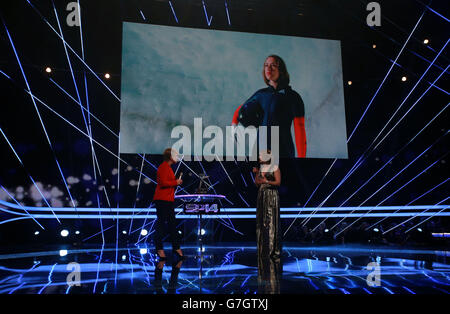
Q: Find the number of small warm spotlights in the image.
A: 6